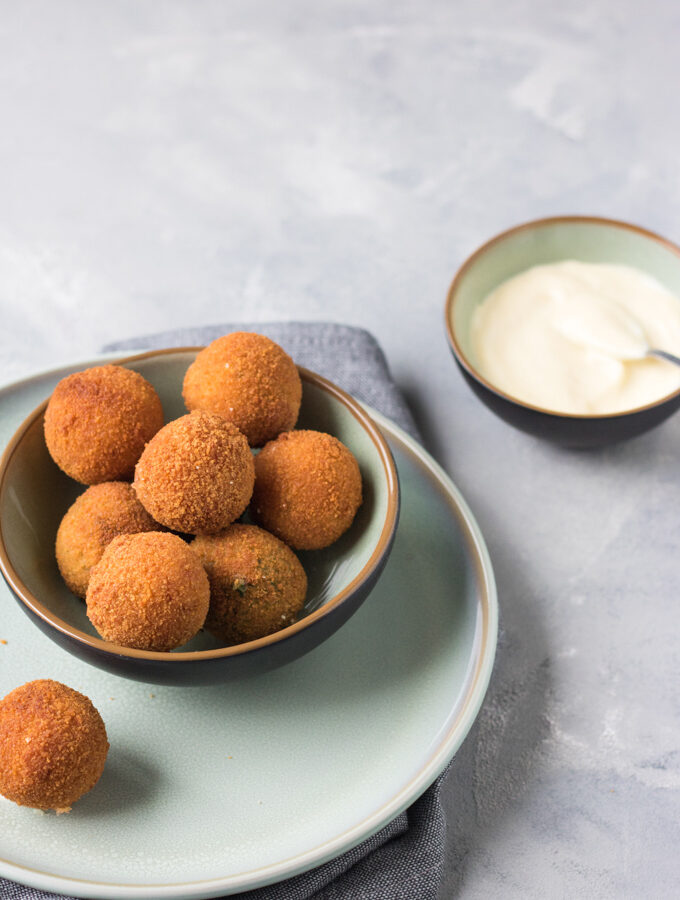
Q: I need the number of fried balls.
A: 8